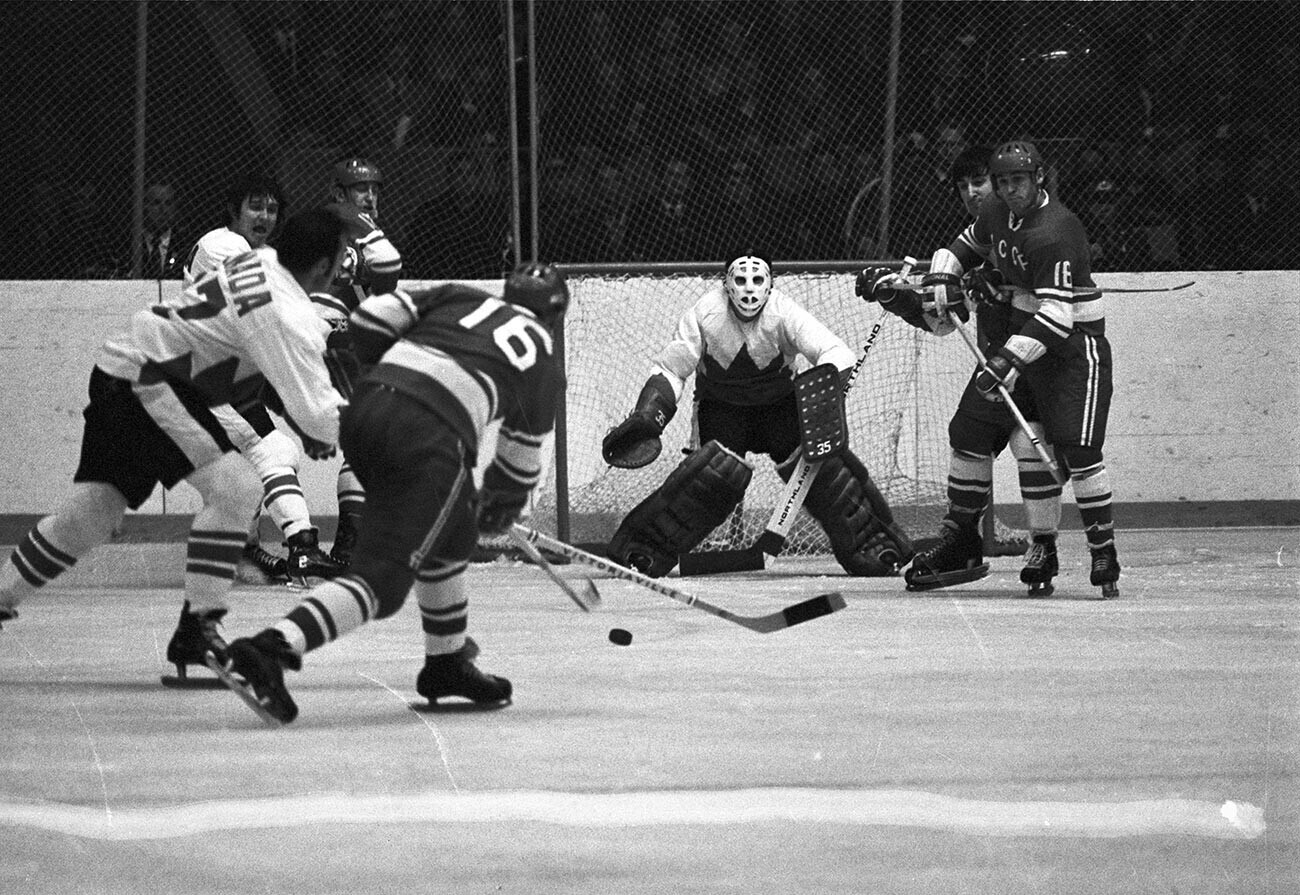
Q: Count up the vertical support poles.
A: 4